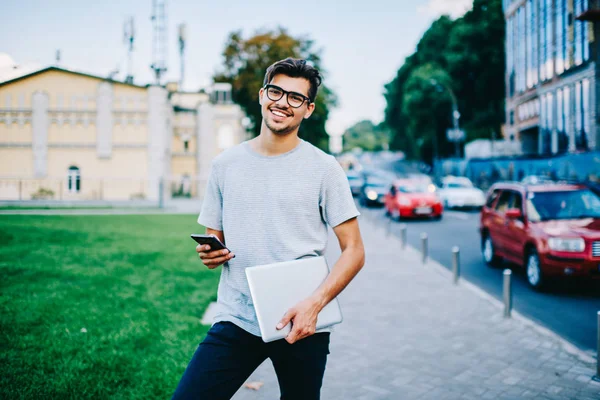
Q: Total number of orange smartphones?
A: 0